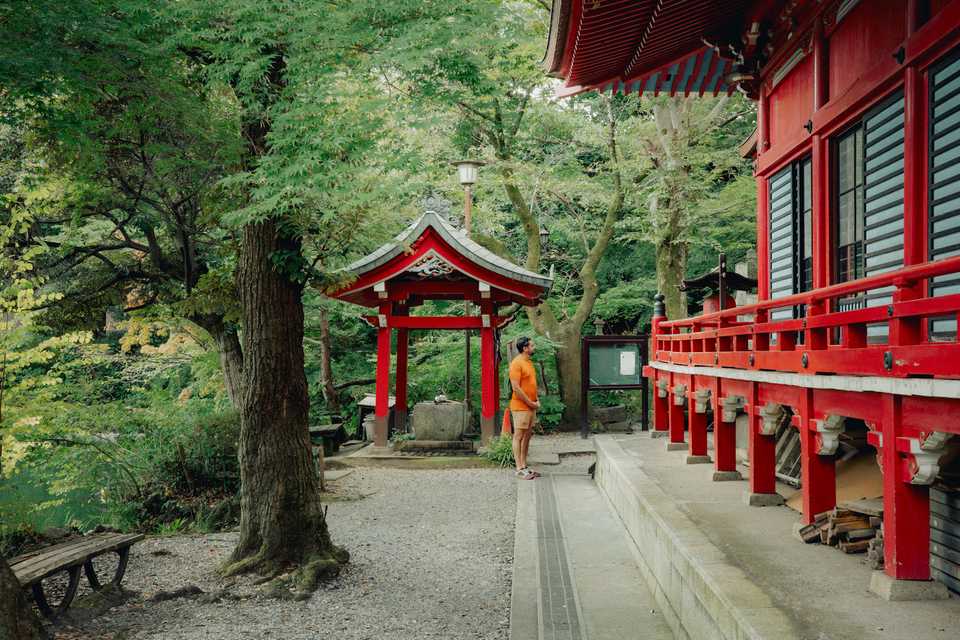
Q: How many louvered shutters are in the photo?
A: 3